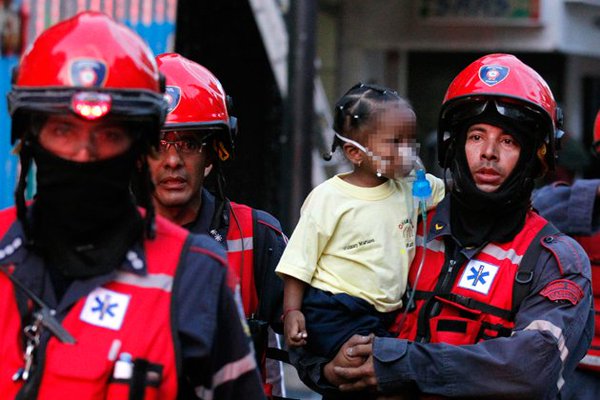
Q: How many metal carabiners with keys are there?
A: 1